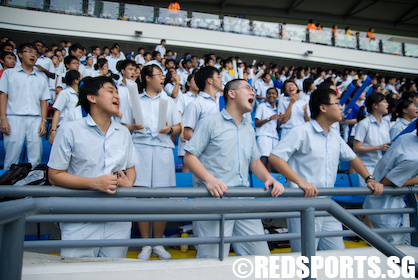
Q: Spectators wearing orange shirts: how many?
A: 5